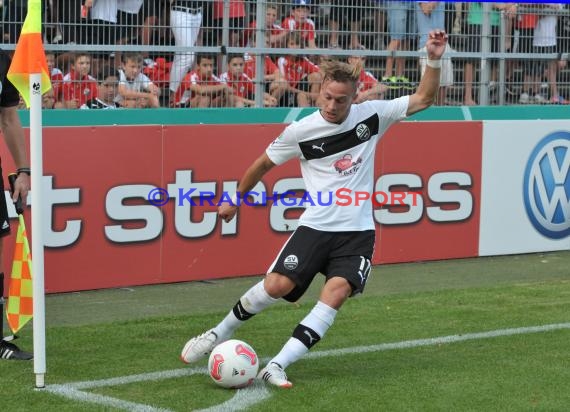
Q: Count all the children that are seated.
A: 11